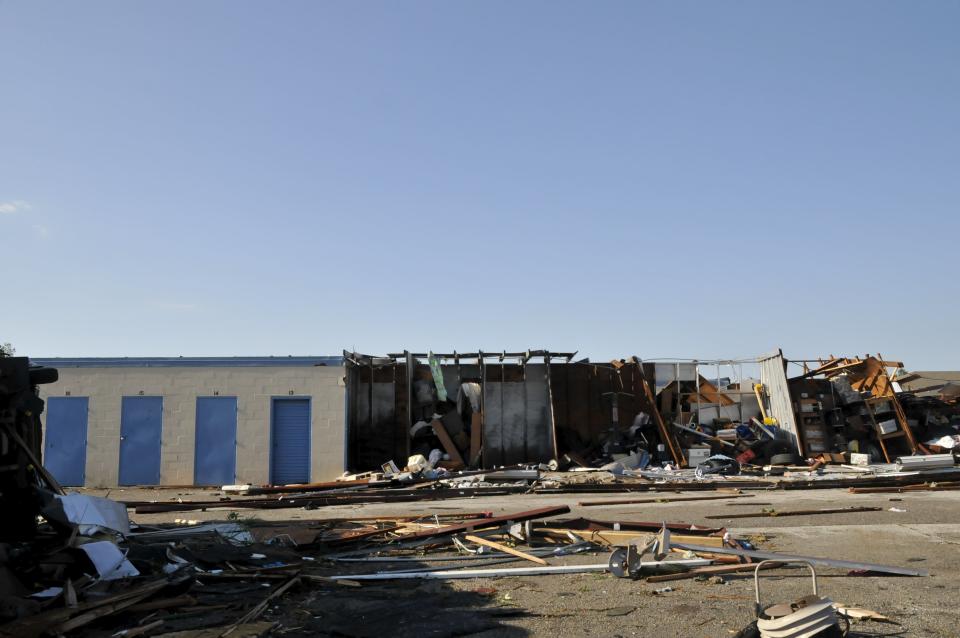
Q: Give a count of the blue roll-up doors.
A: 1